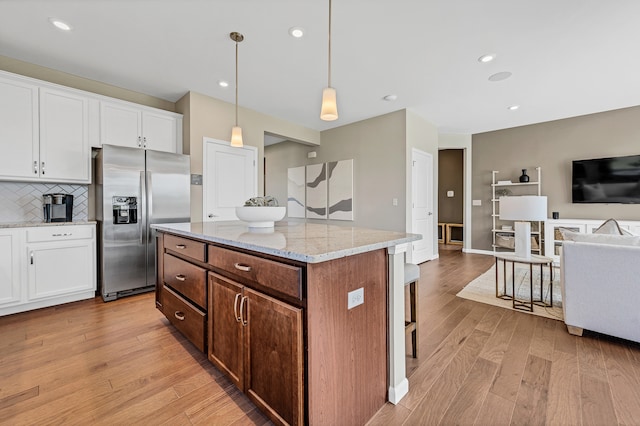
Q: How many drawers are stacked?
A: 3